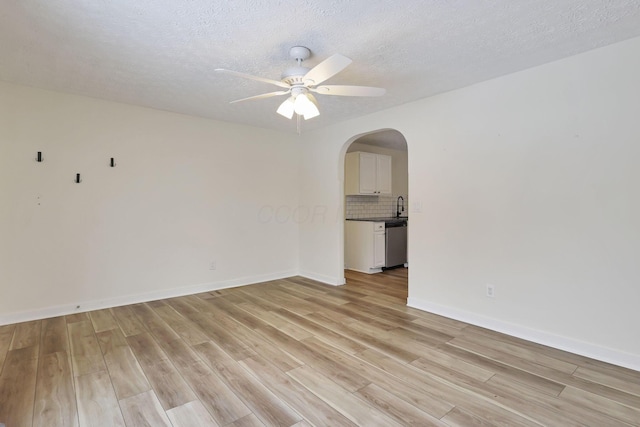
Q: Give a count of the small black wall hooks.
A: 3